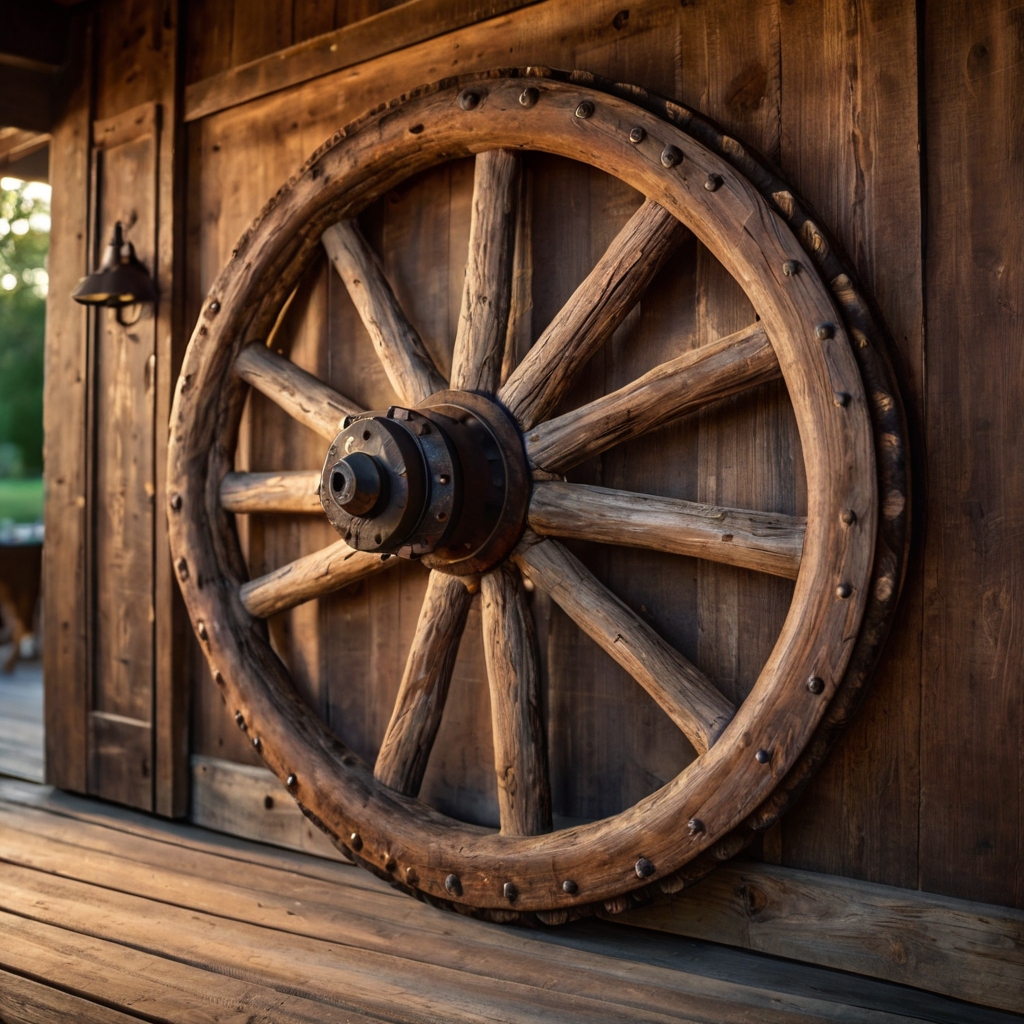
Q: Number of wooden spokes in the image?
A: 11